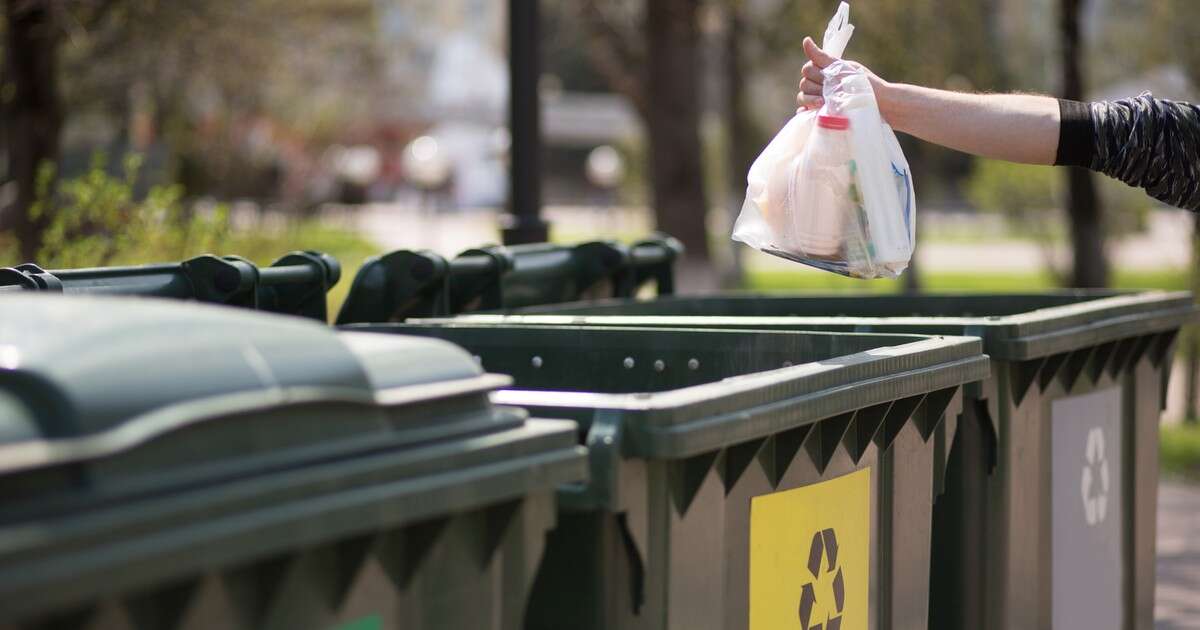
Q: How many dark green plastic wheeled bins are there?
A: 3